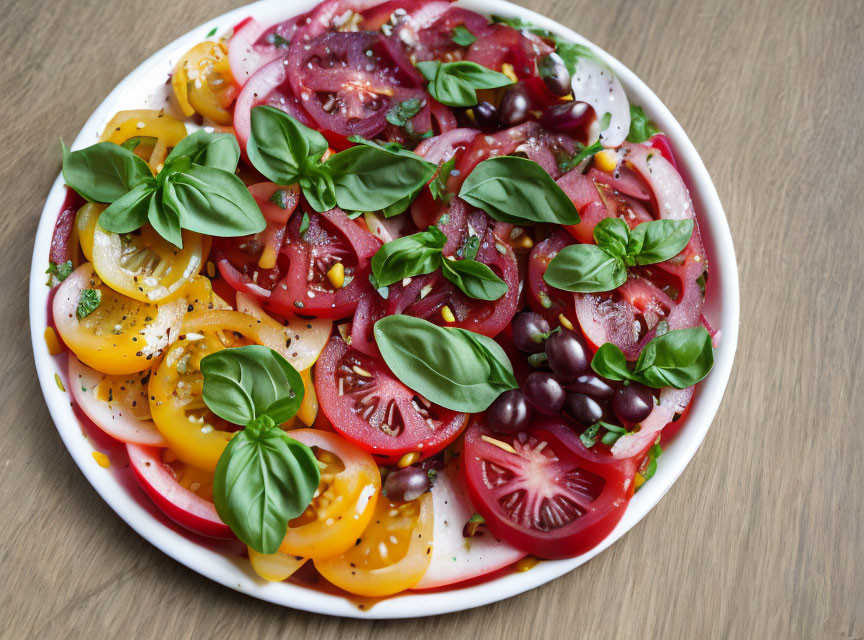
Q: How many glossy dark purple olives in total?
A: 12